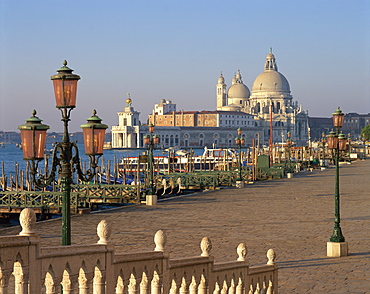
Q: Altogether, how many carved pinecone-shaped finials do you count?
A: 6